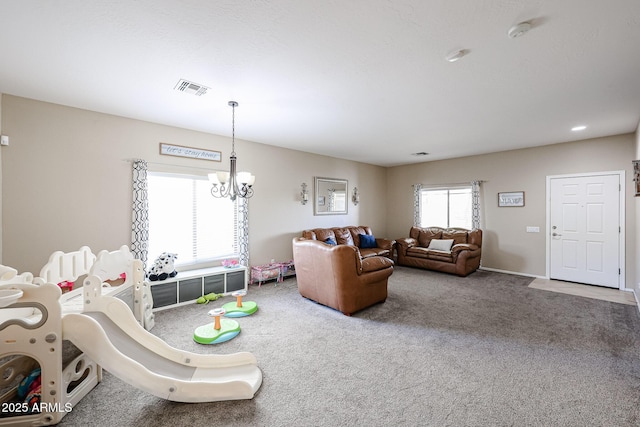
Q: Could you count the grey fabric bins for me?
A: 4